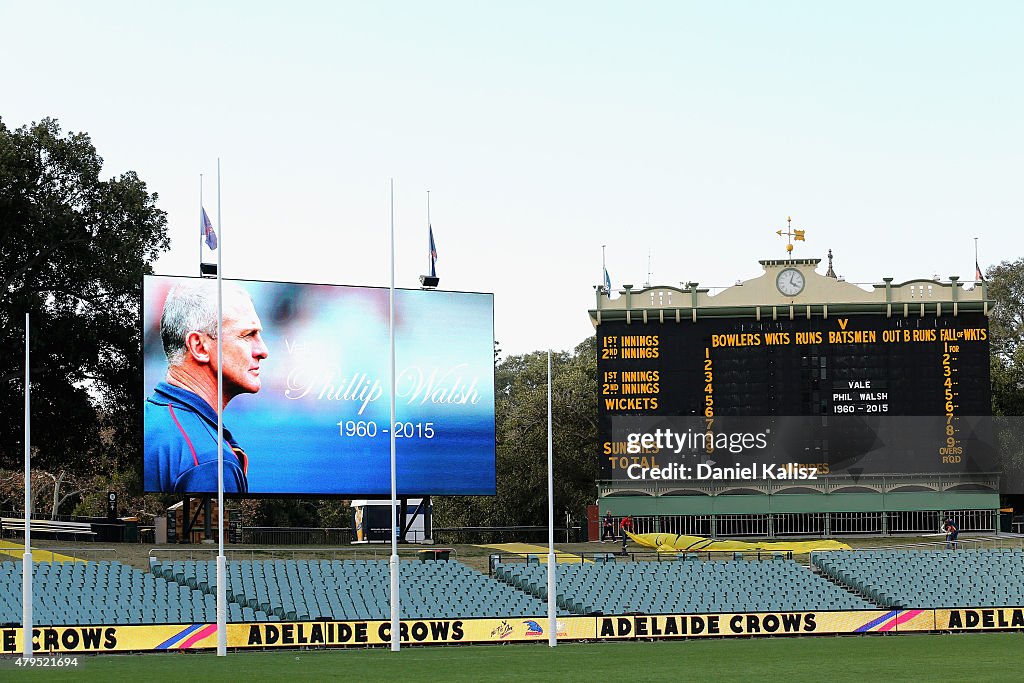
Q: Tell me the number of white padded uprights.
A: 4